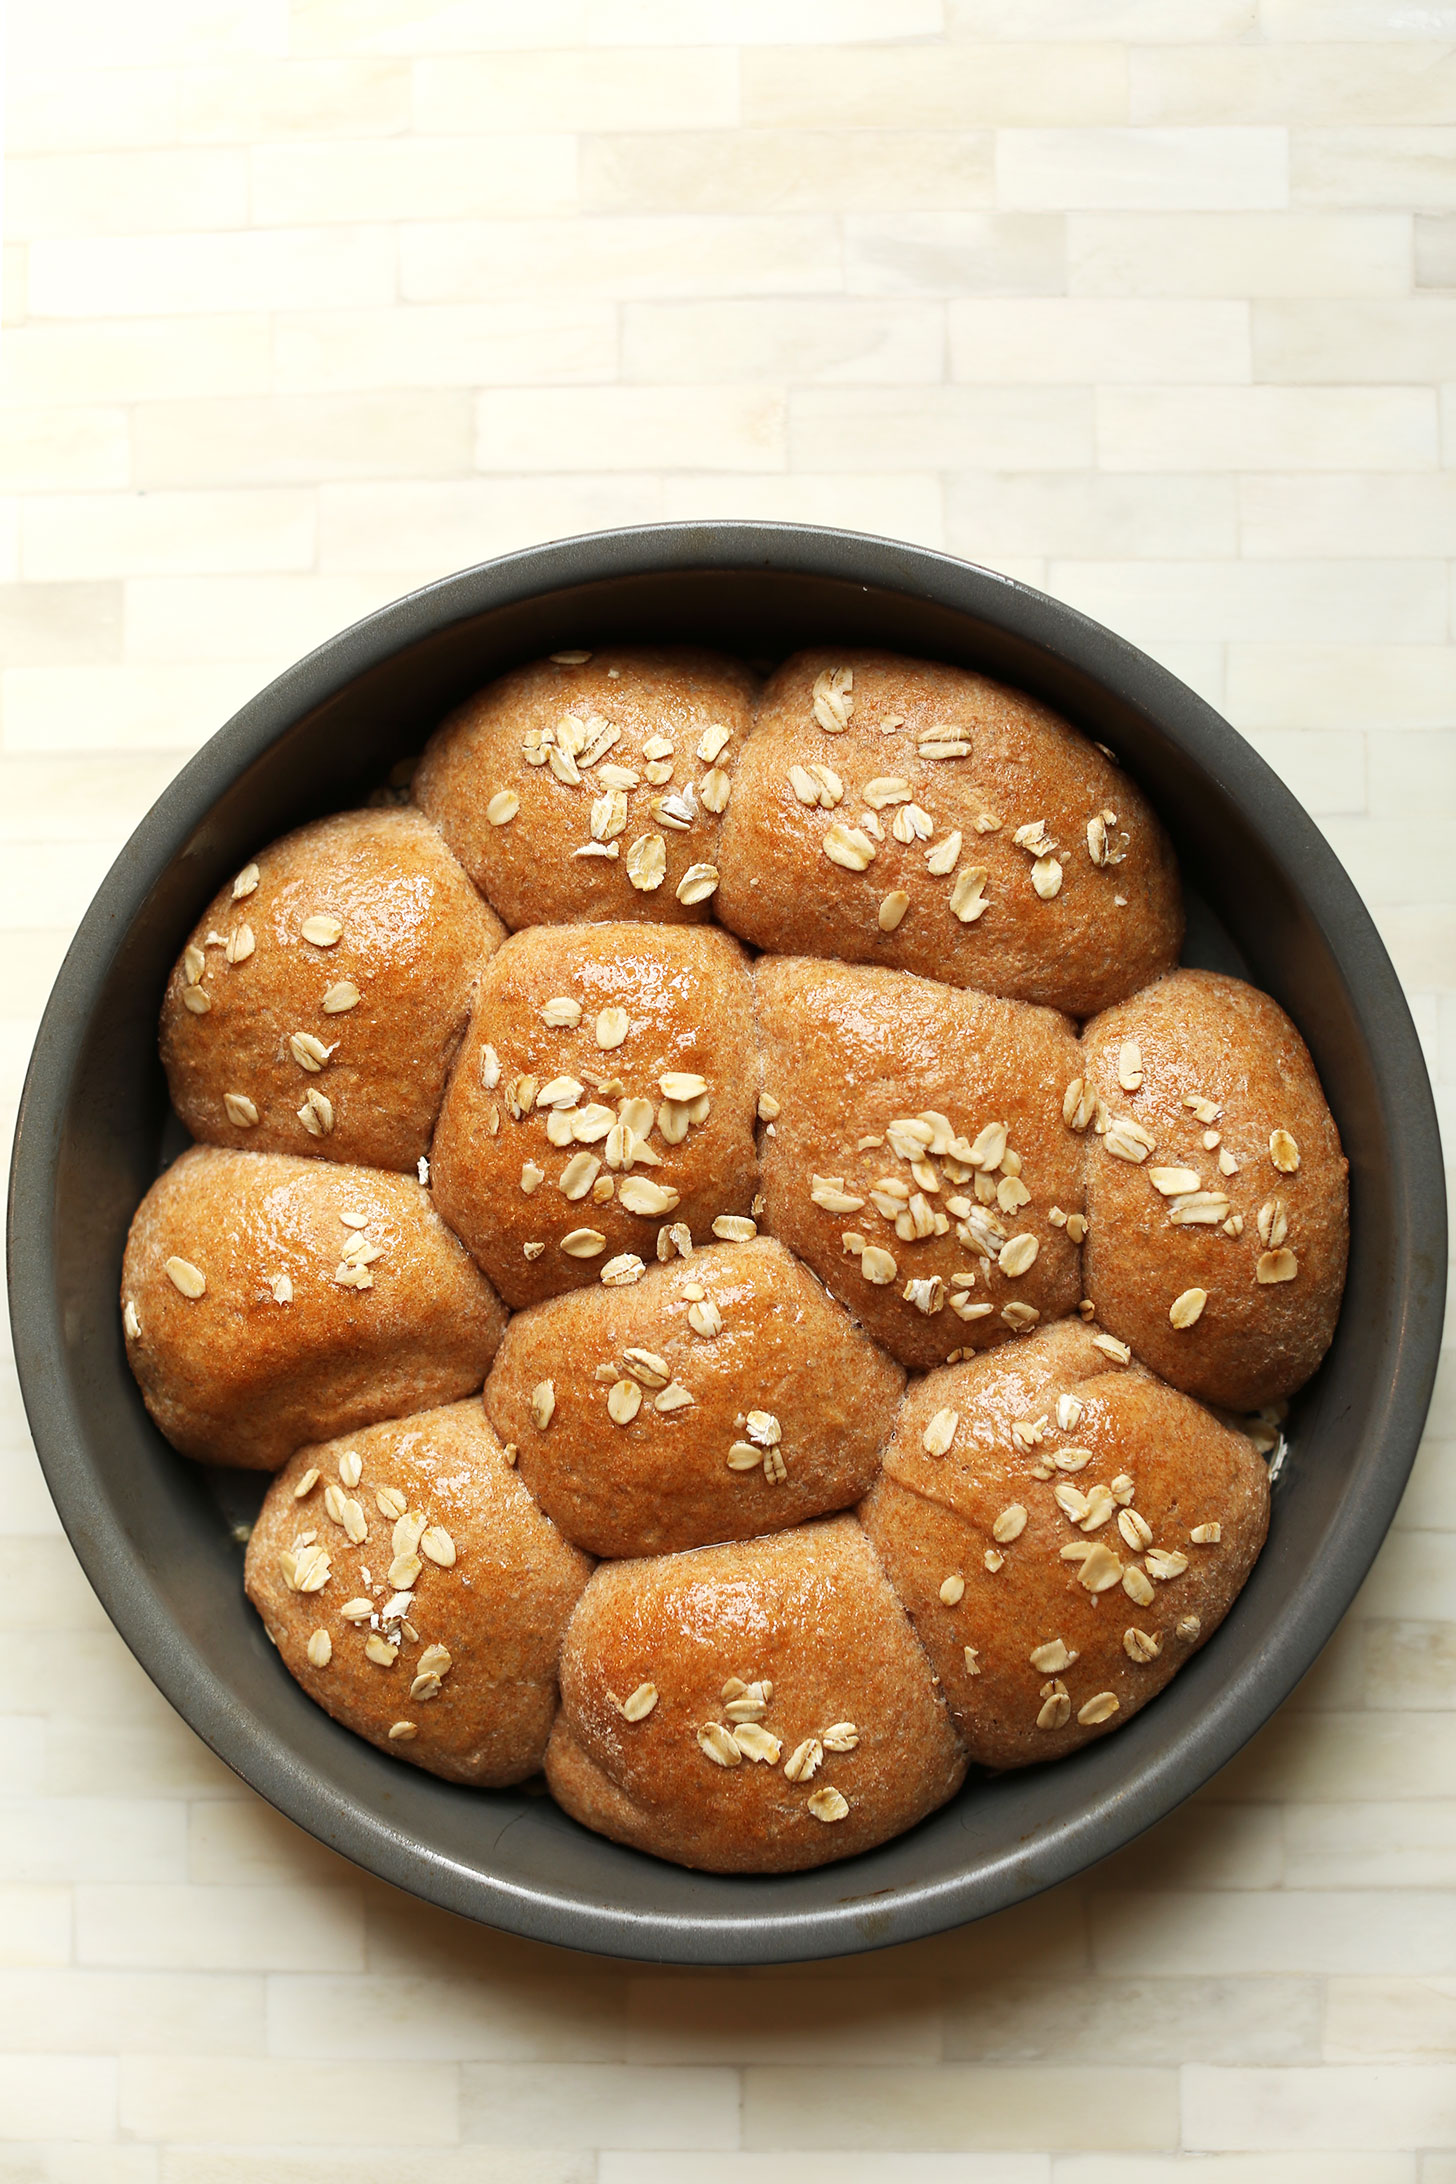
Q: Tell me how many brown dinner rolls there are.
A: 11